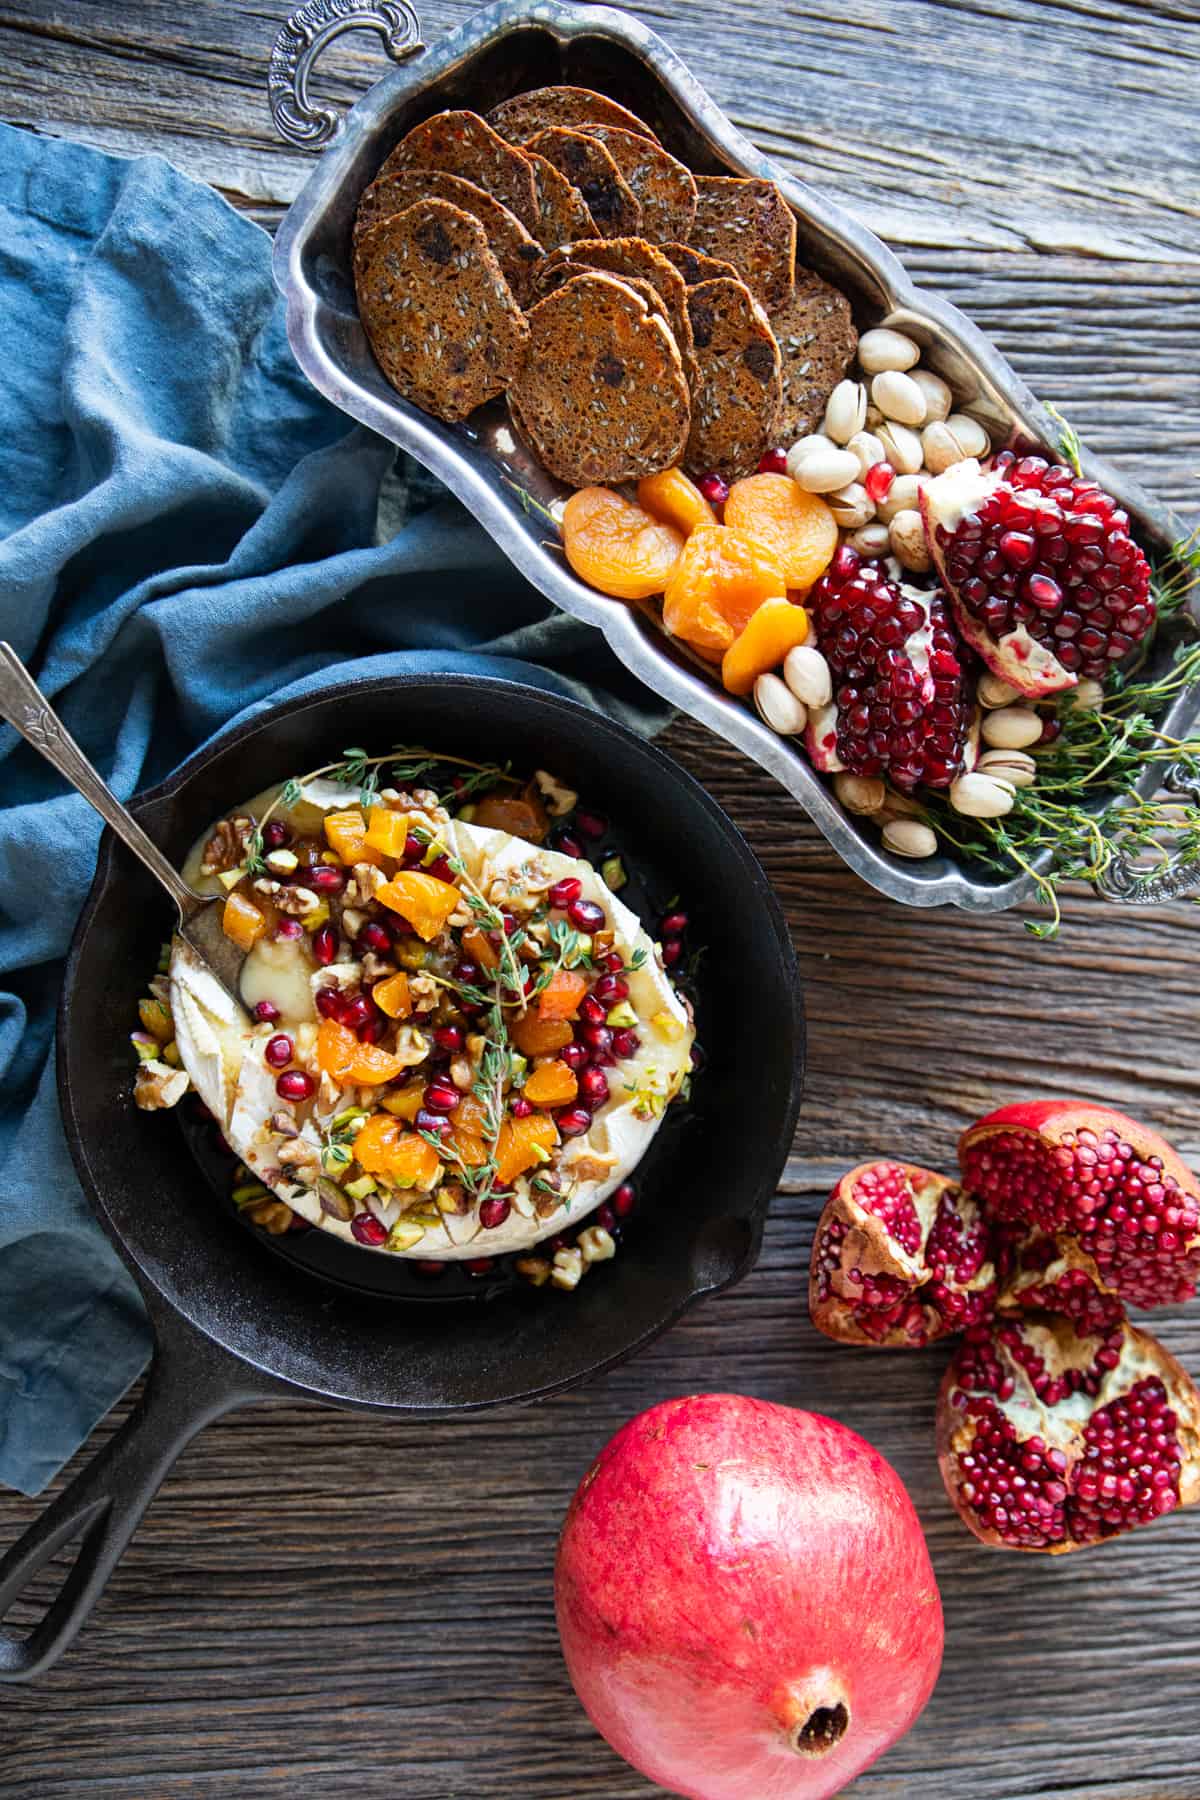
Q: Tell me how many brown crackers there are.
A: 14